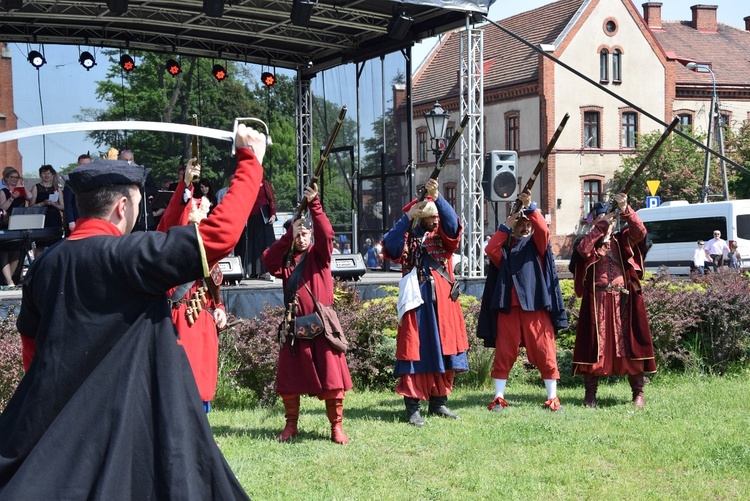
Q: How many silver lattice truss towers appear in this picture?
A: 2